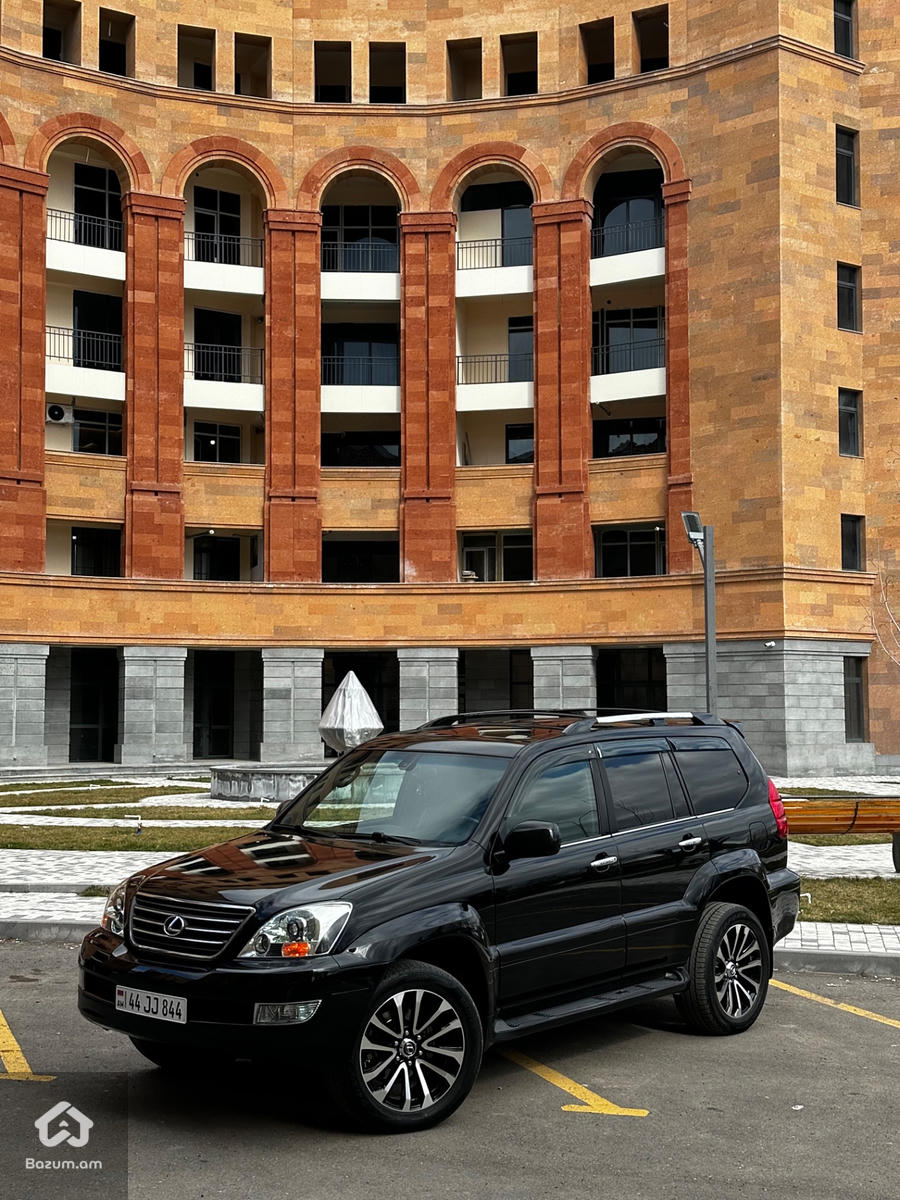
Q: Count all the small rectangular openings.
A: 10